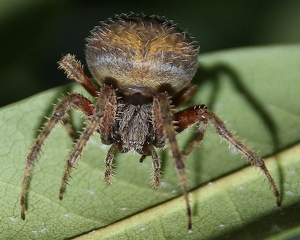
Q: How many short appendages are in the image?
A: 2